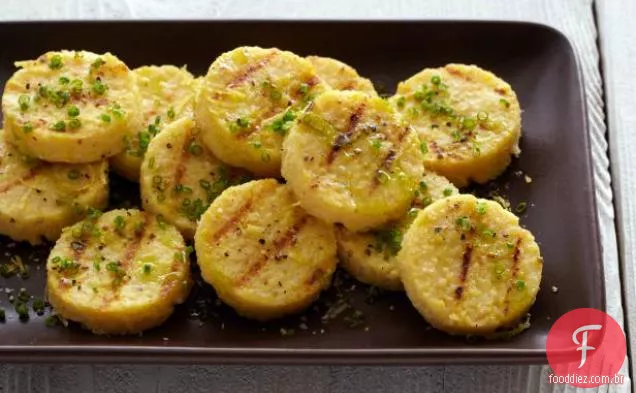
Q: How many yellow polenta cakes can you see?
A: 12